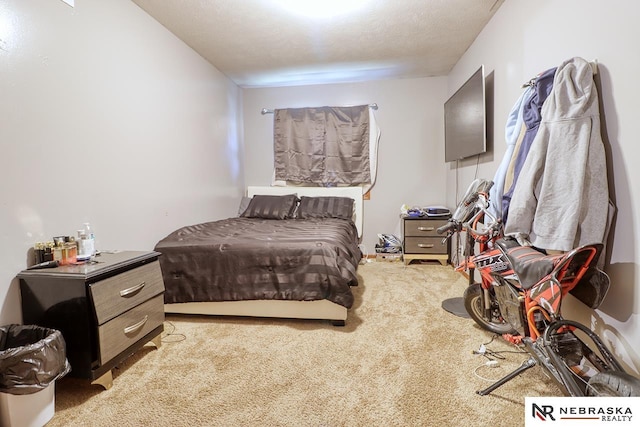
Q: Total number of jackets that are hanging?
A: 3